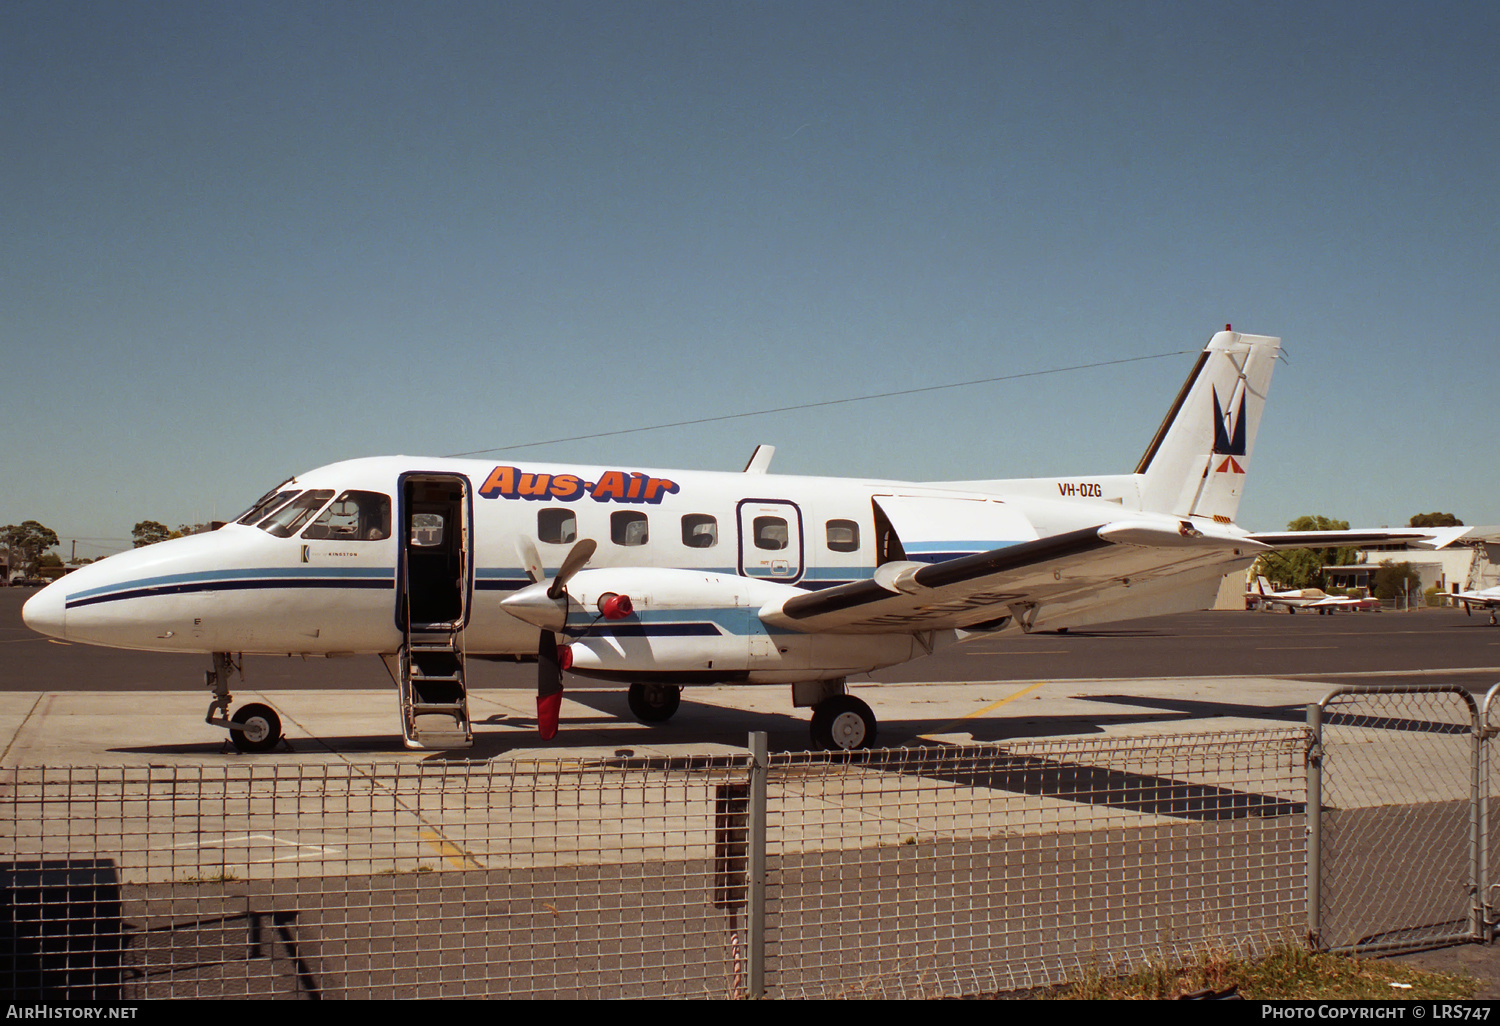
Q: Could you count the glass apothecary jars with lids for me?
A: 0